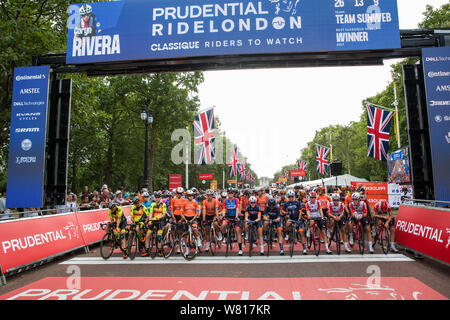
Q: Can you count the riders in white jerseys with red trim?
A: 4